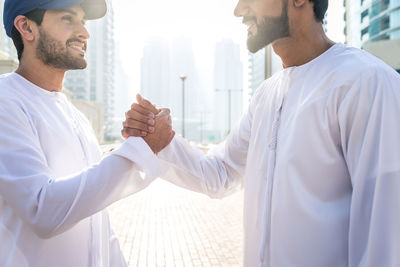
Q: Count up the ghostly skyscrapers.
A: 3